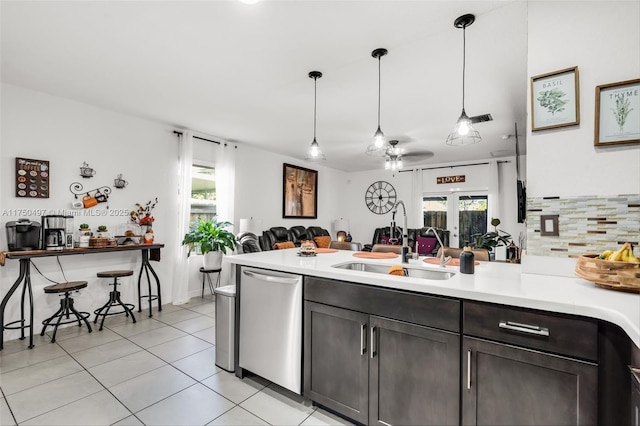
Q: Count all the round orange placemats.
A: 3